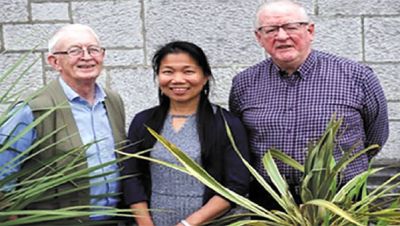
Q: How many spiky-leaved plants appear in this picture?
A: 2